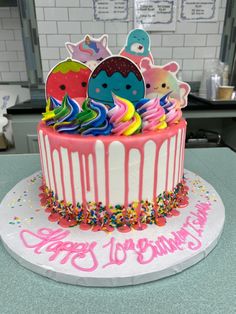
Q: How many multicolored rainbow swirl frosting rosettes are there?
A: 6